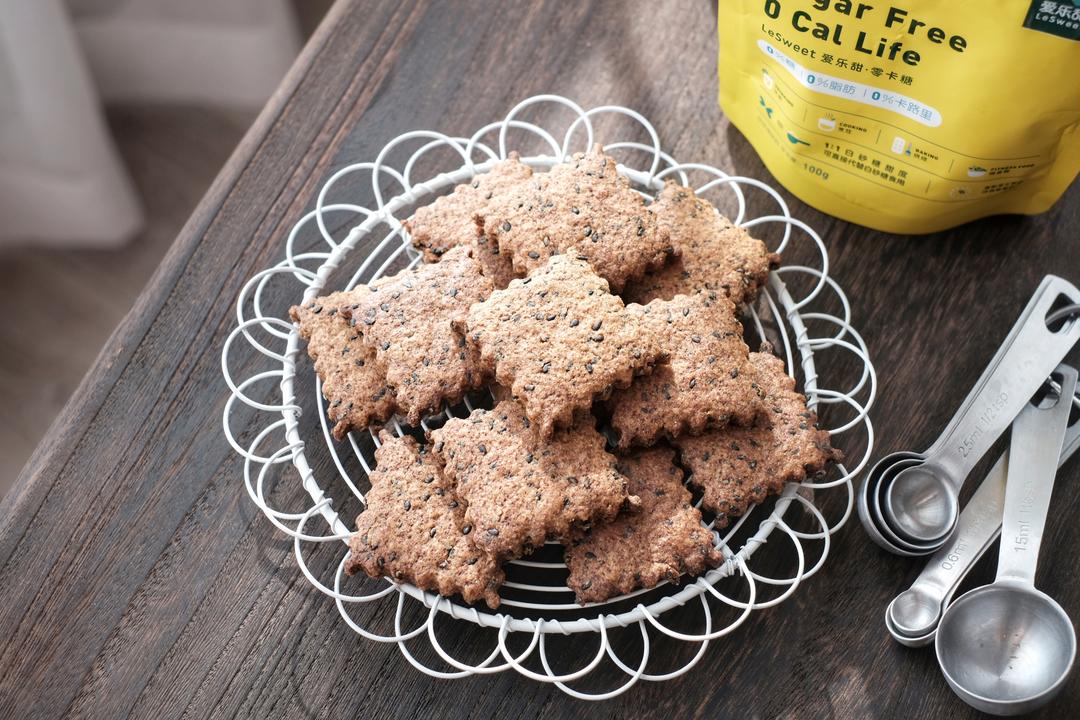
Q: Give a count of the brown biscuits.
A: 11